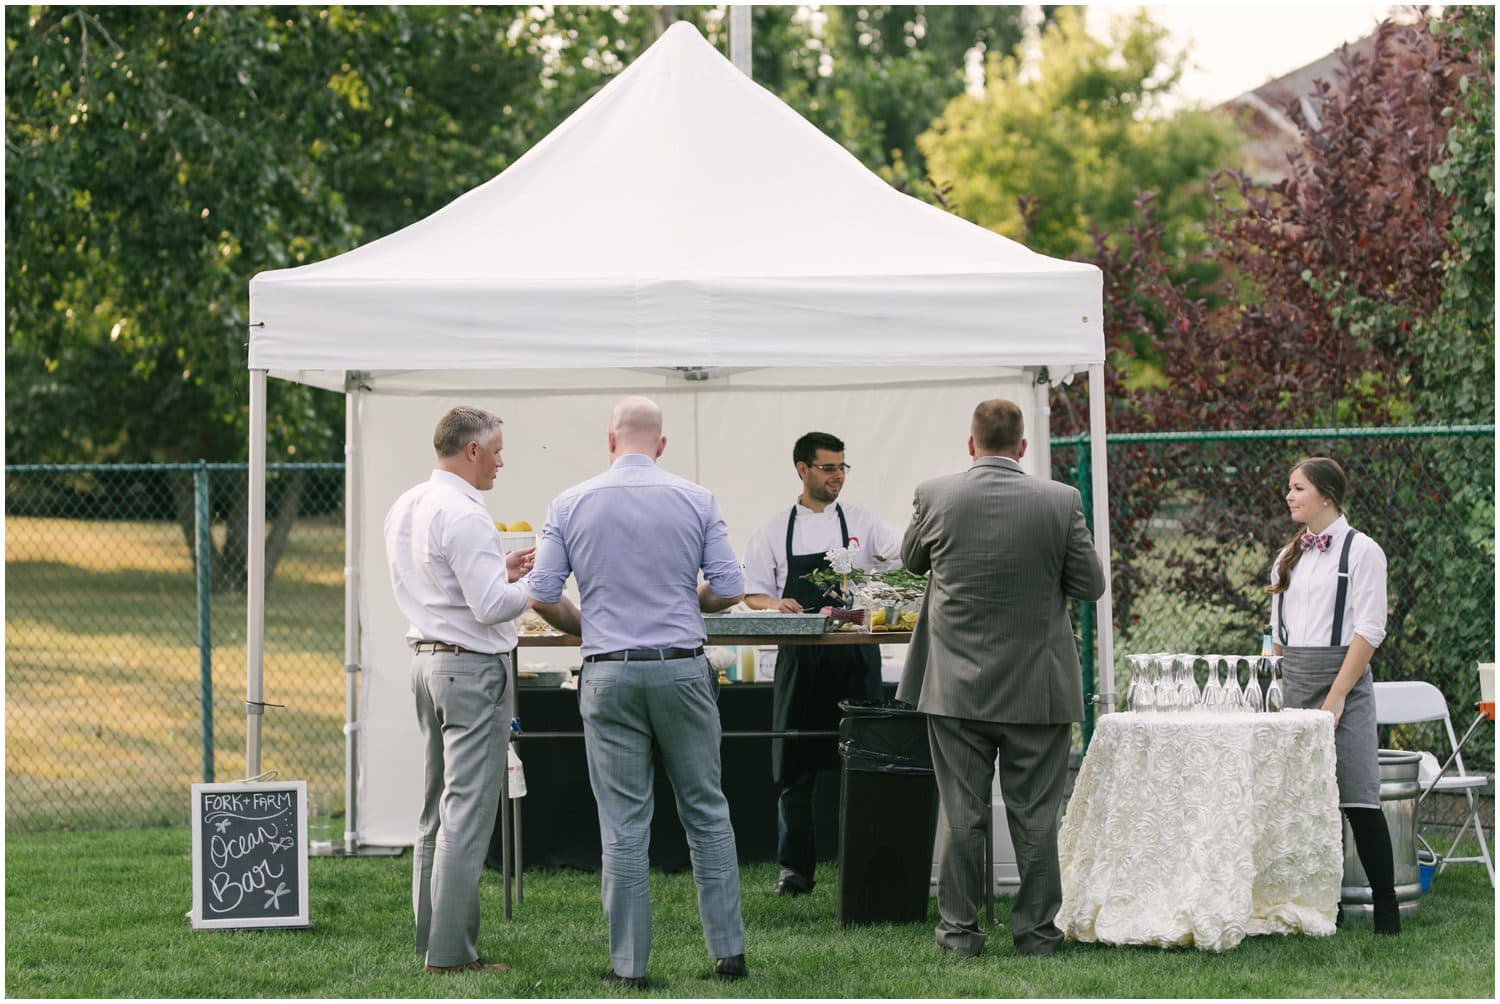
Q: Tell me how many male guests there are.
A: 3